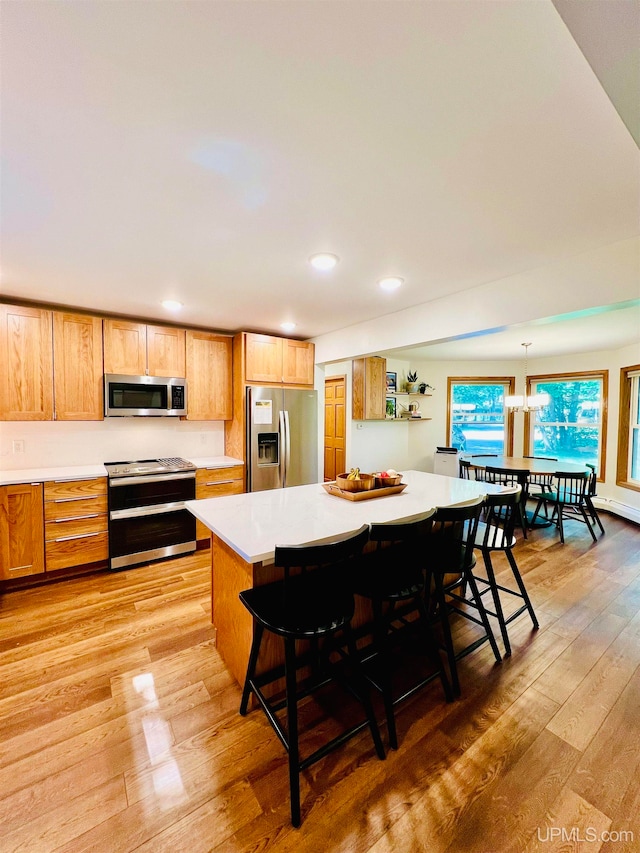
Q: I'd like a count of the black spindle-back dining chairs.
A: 6